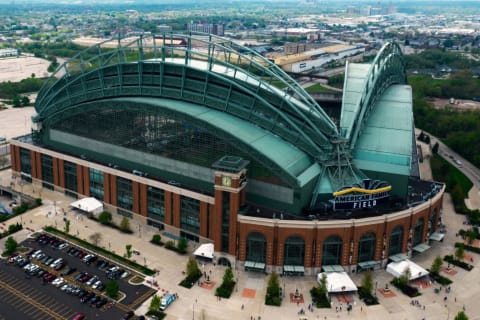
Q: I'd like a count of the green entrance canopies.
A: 7